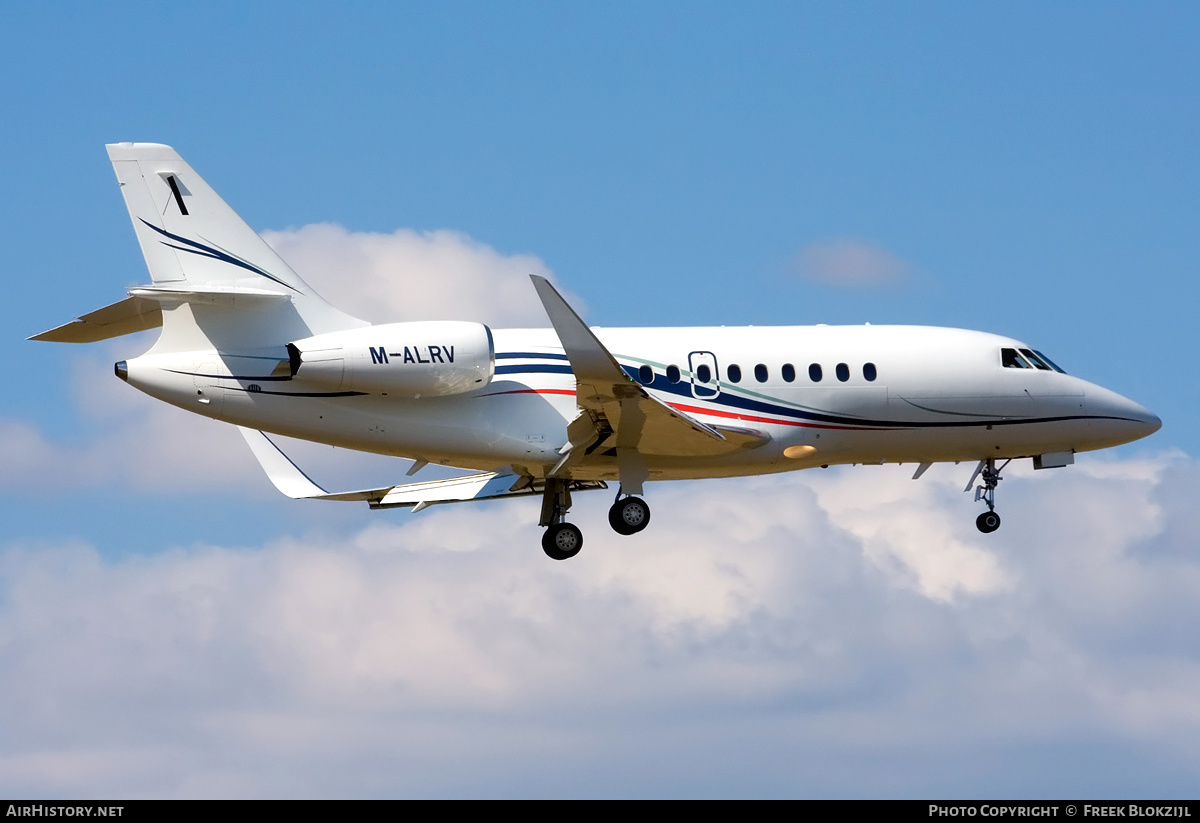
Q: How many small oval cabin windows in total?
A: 9